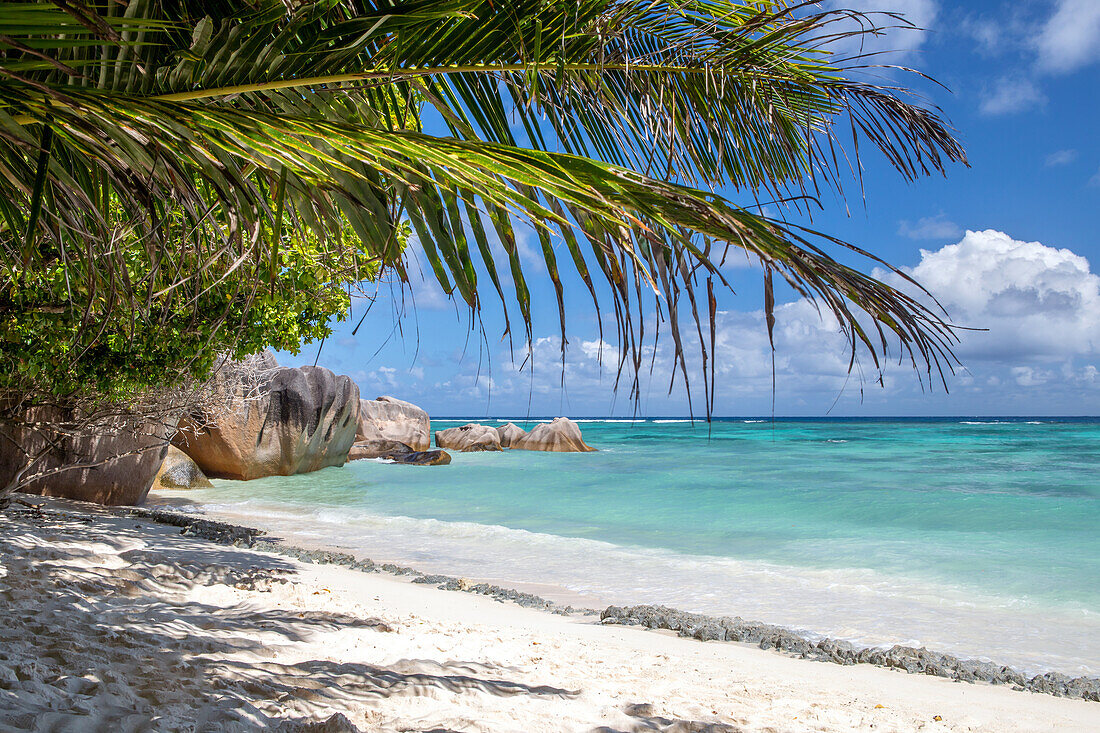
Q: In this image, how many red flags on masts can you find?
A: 0